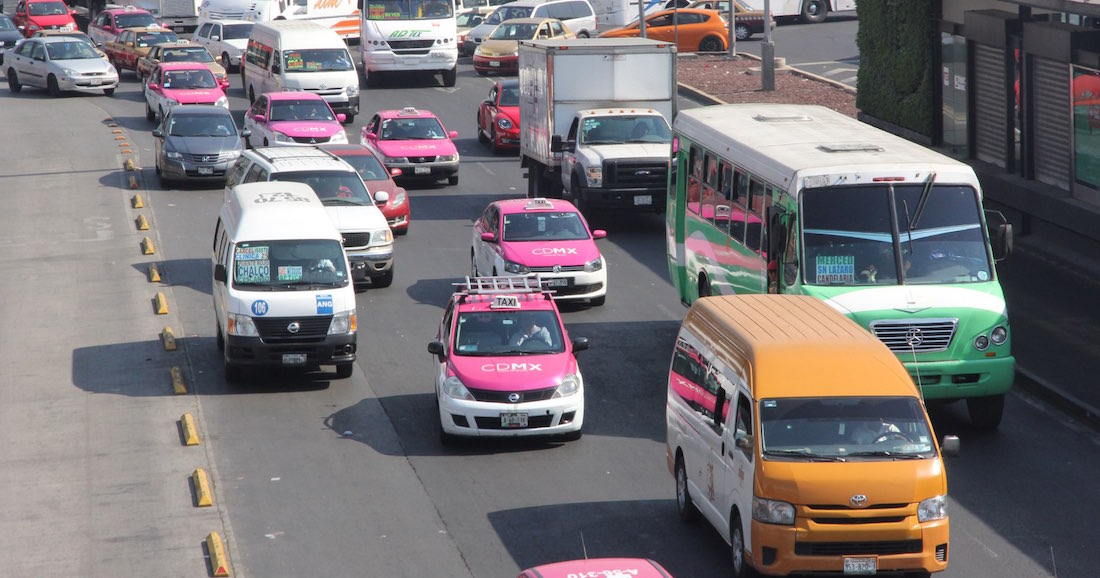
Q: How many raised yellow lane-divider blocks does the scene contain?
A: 12